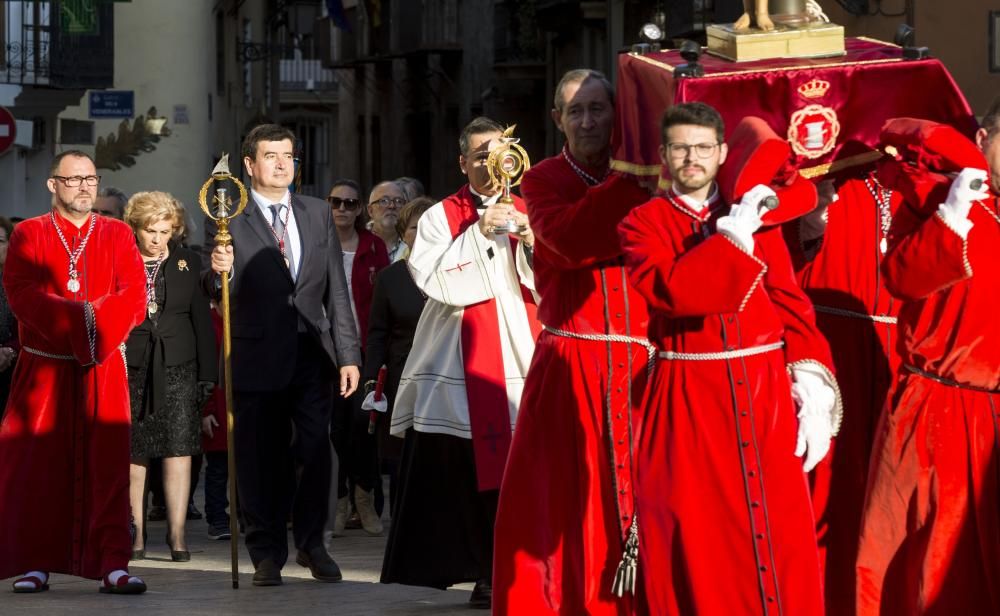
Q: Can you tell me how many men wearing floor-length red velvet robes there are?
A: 5